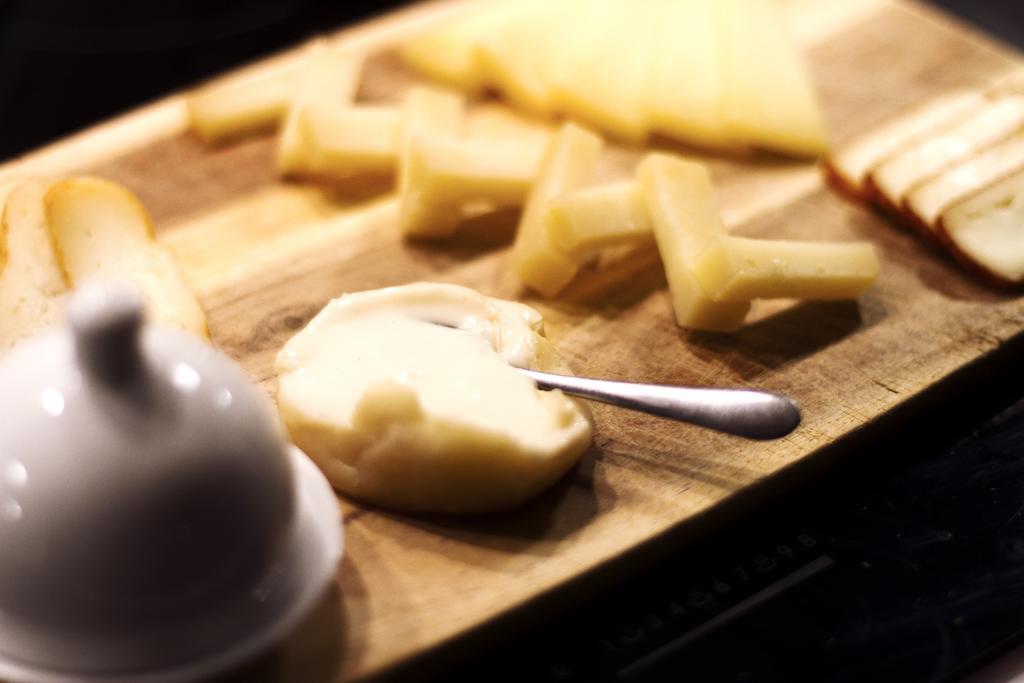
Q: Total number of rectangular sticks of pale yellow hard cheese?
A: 9